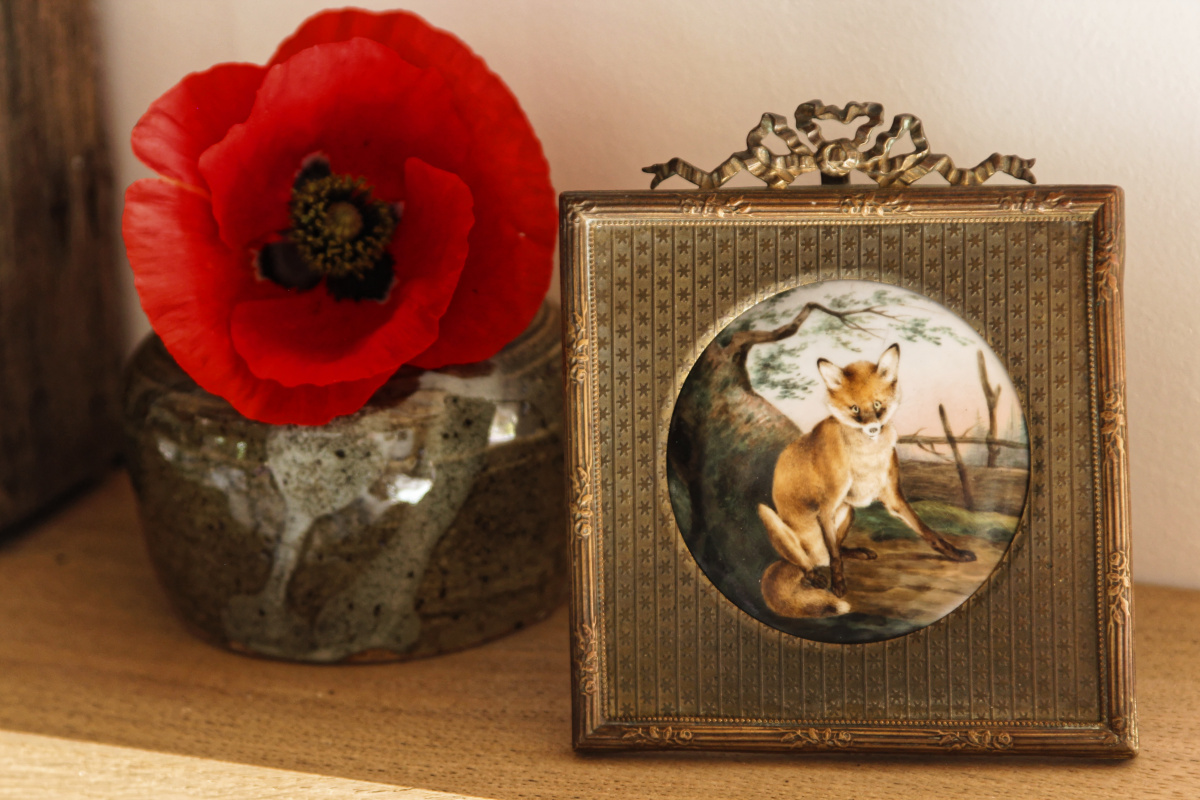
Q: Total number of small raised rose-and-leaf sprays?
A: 12